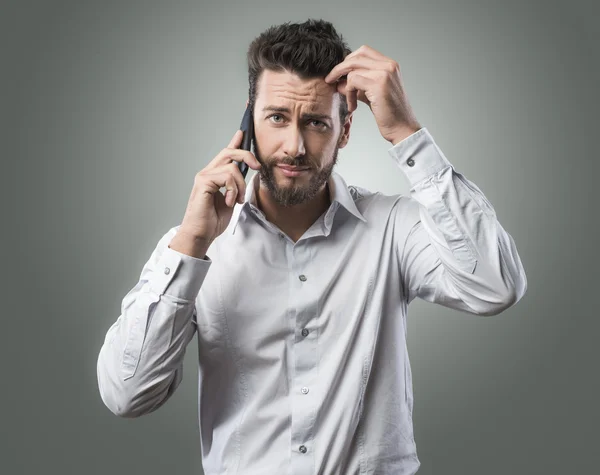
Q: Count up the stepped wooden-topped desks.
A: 0